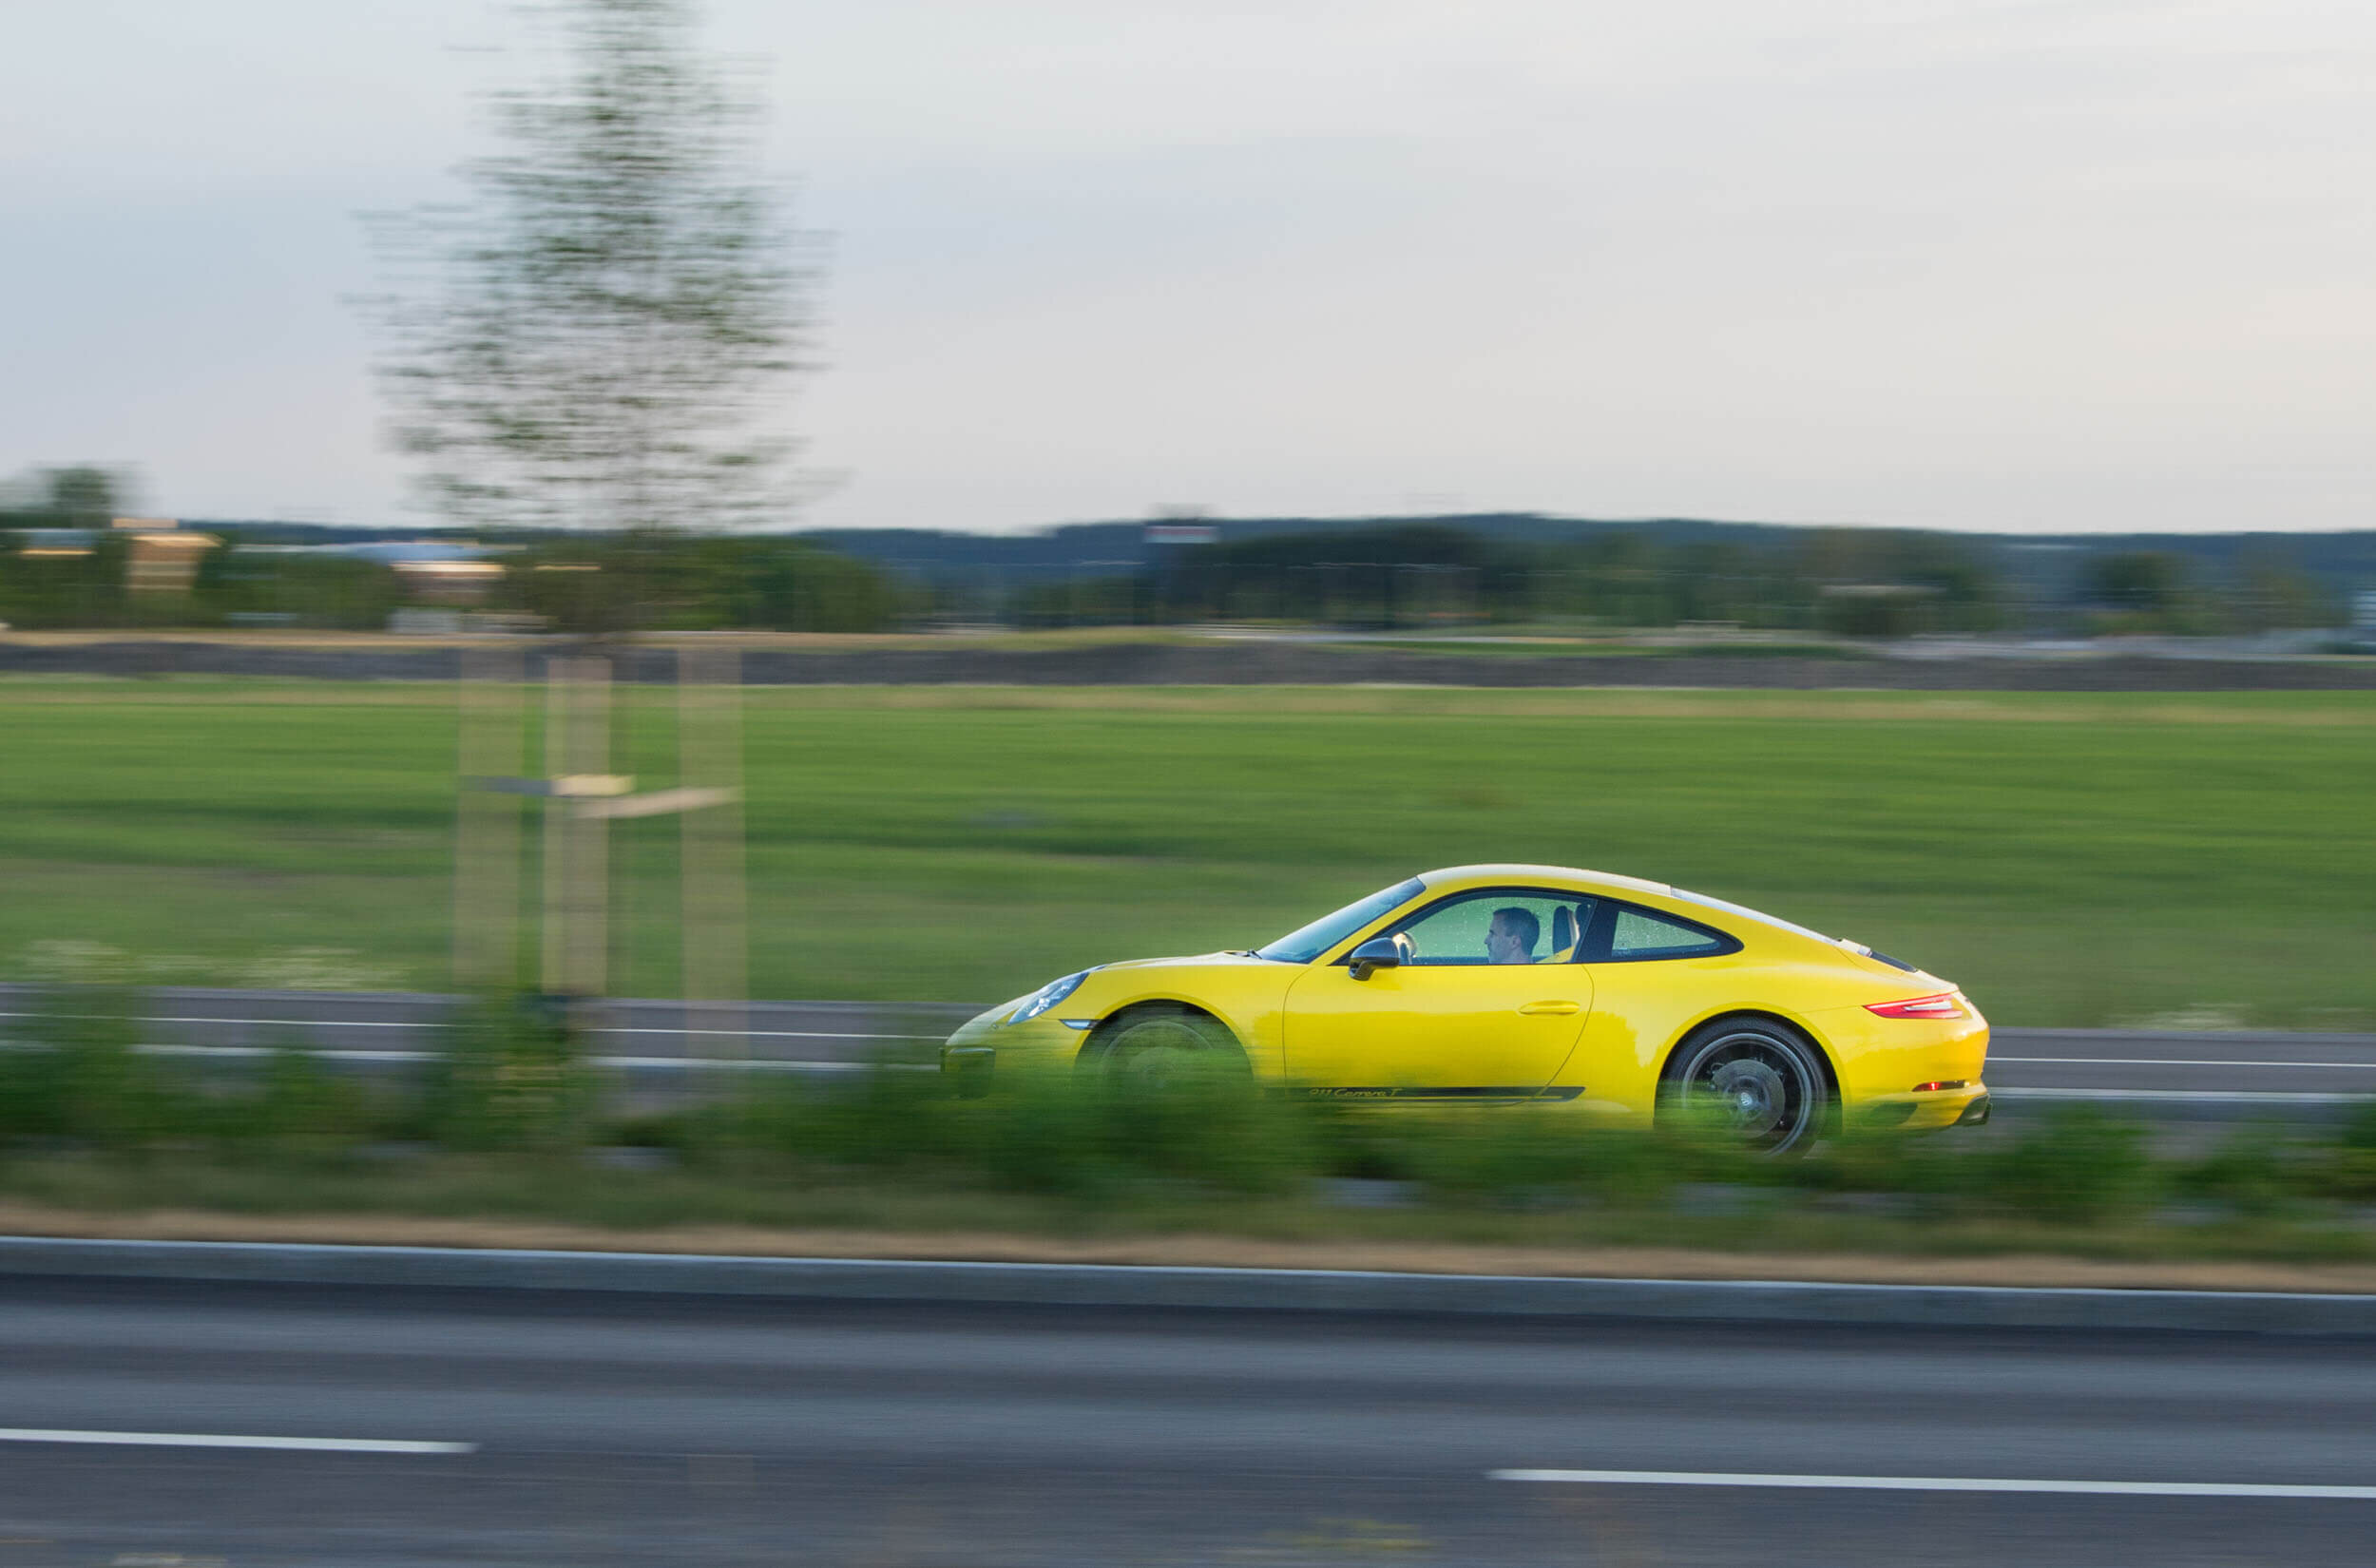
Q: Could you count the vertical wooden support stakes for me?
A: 3